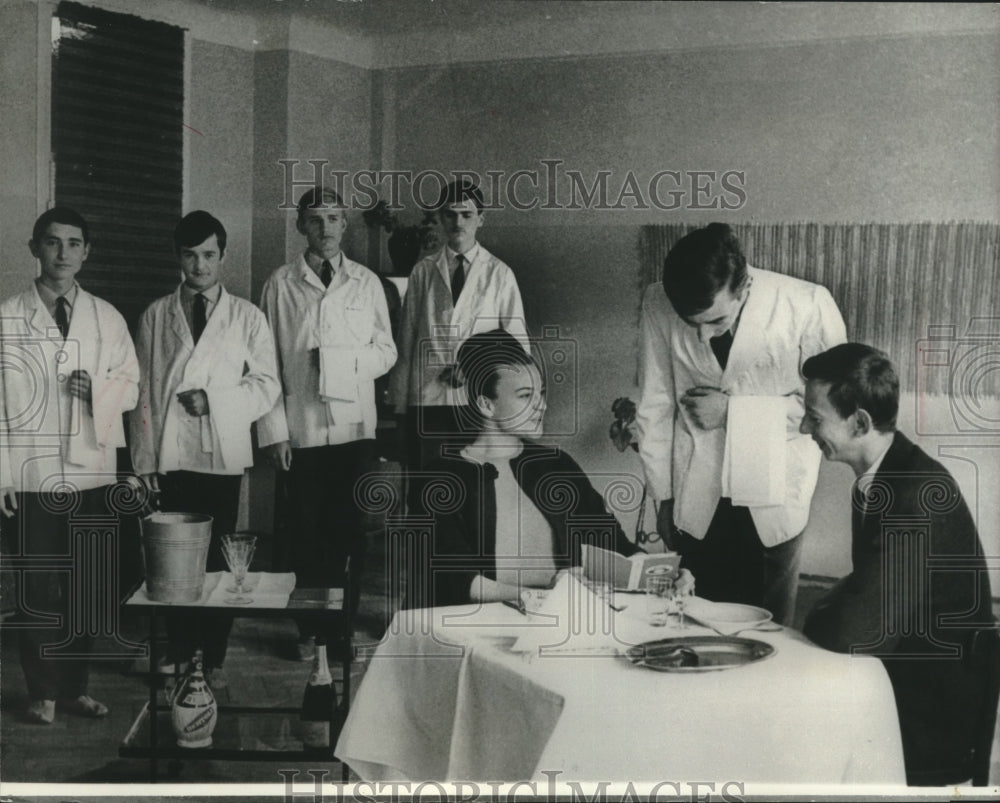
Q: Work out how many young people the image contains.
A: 7